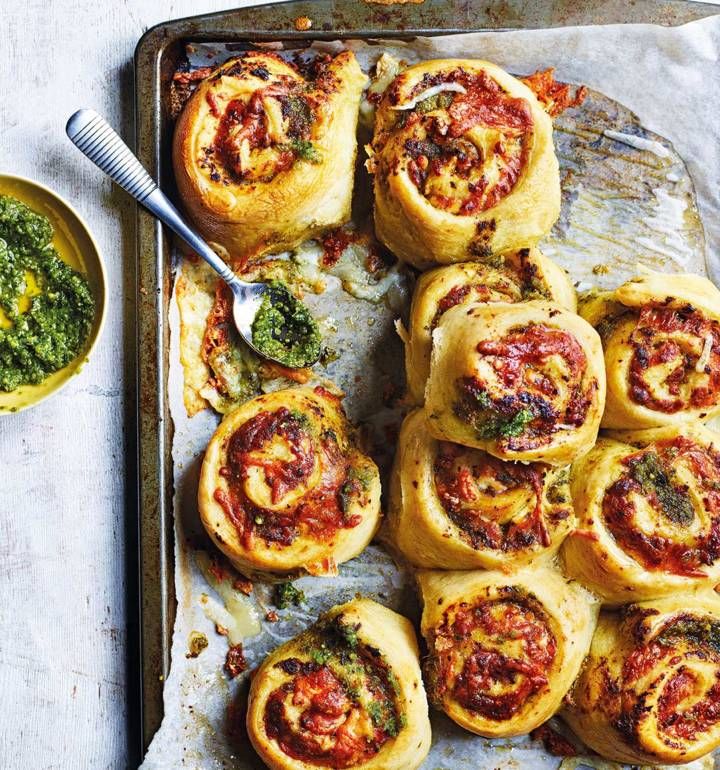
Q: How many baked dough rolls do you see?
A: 11